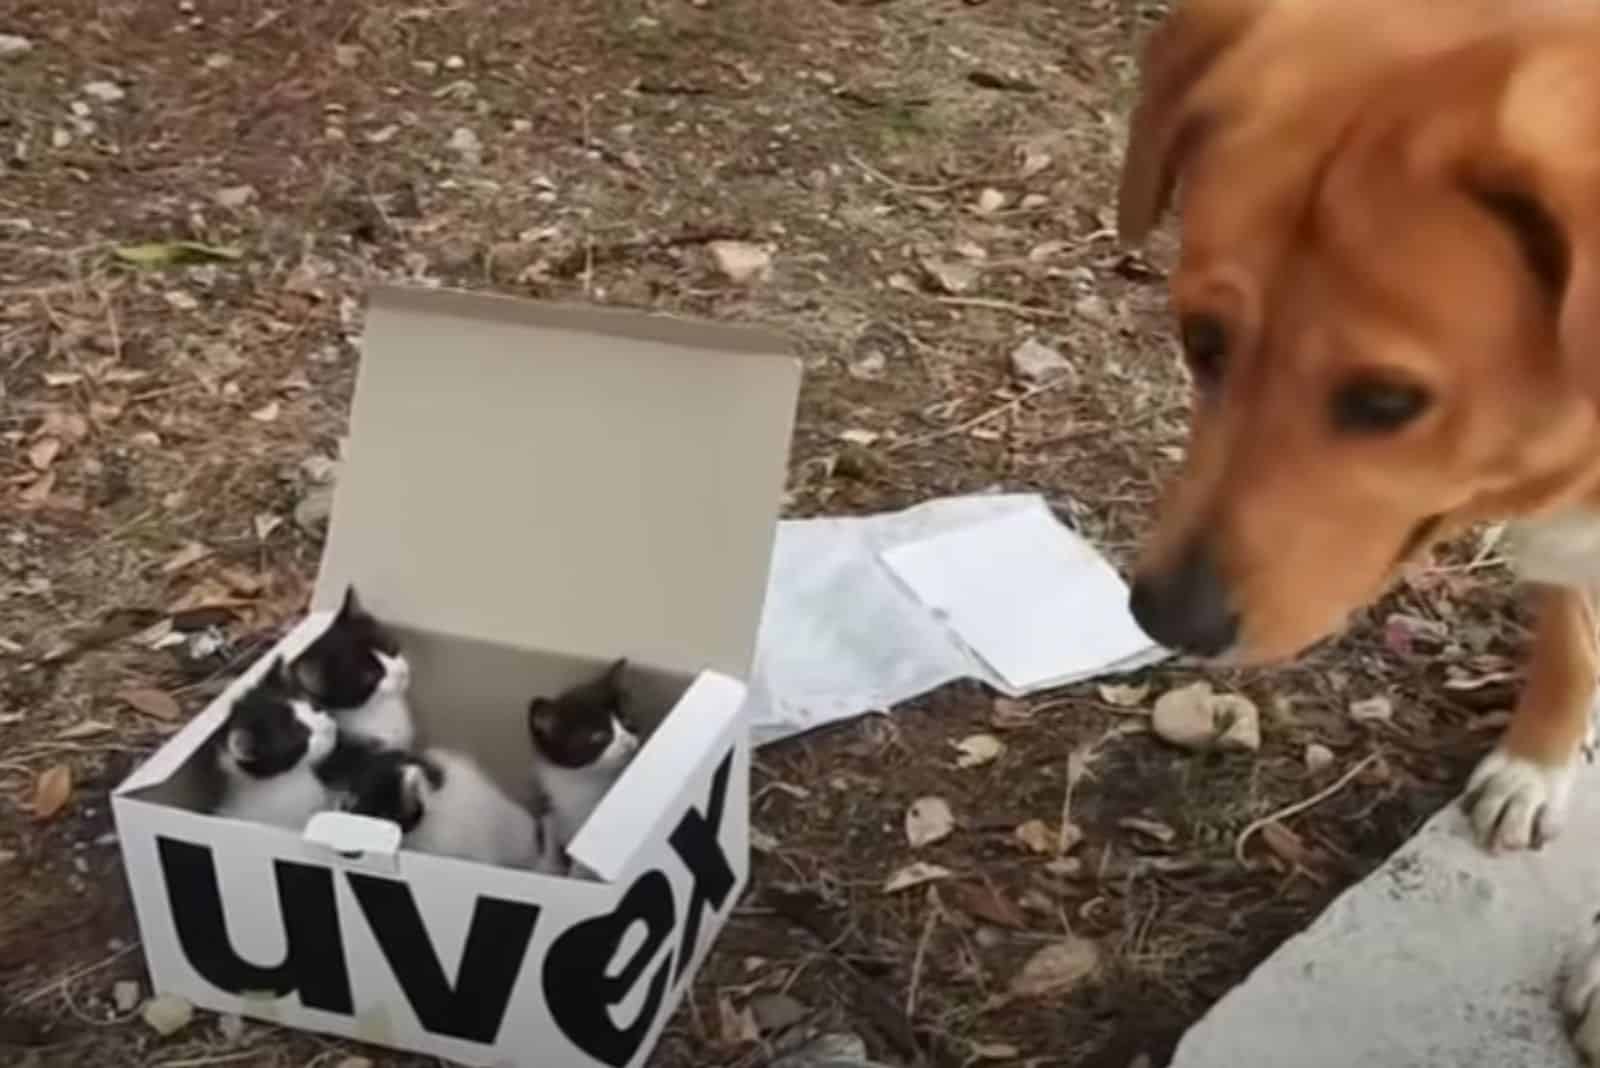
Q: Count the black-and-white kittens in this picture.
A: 4